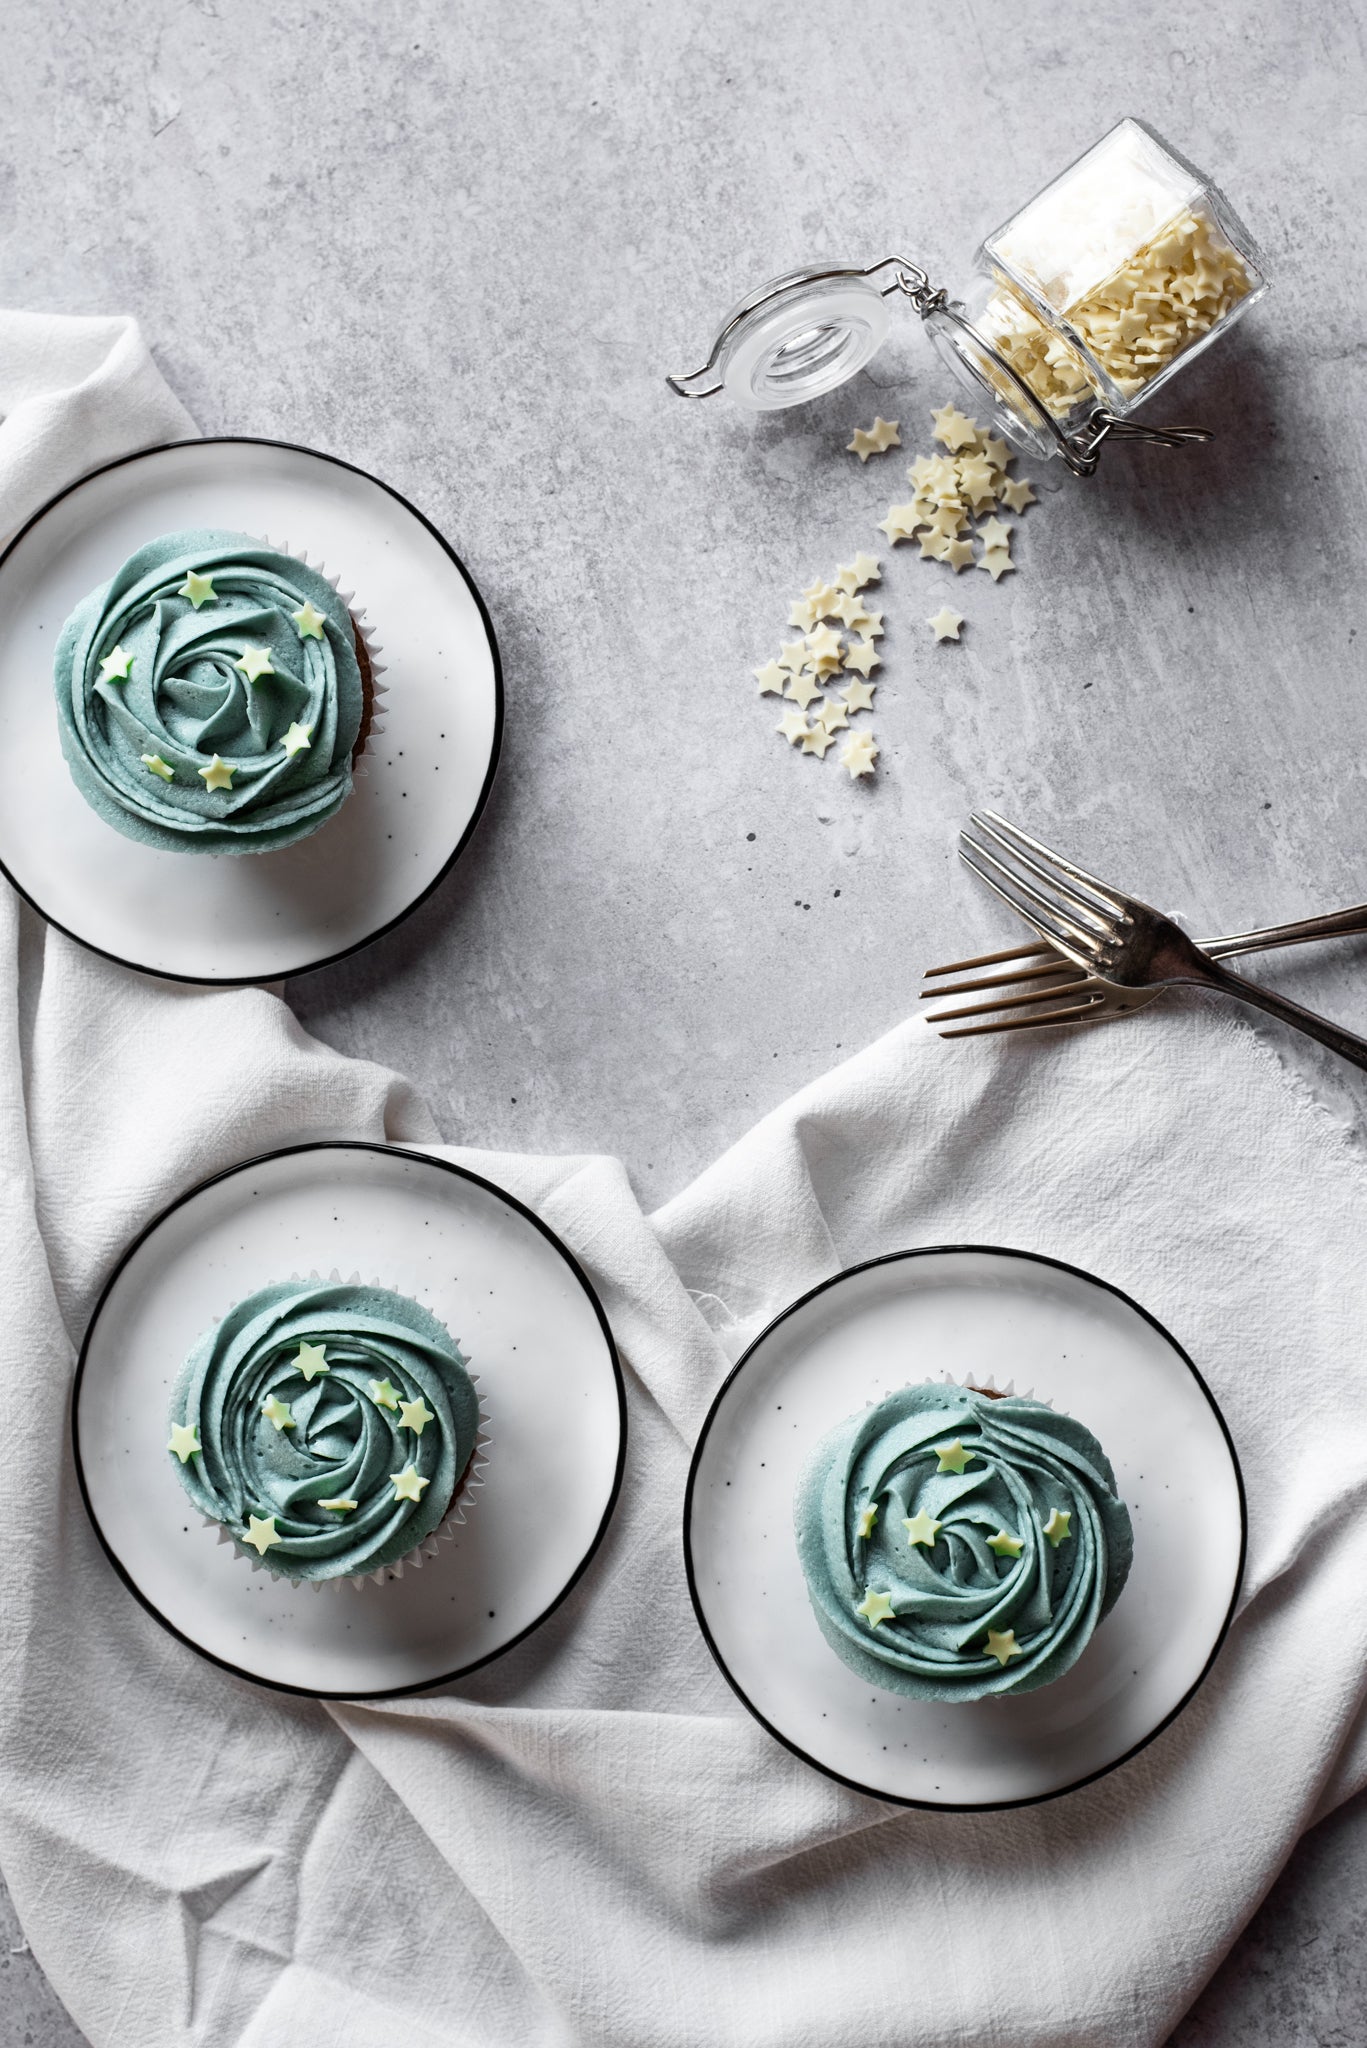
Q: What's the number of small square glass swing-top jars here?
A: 1